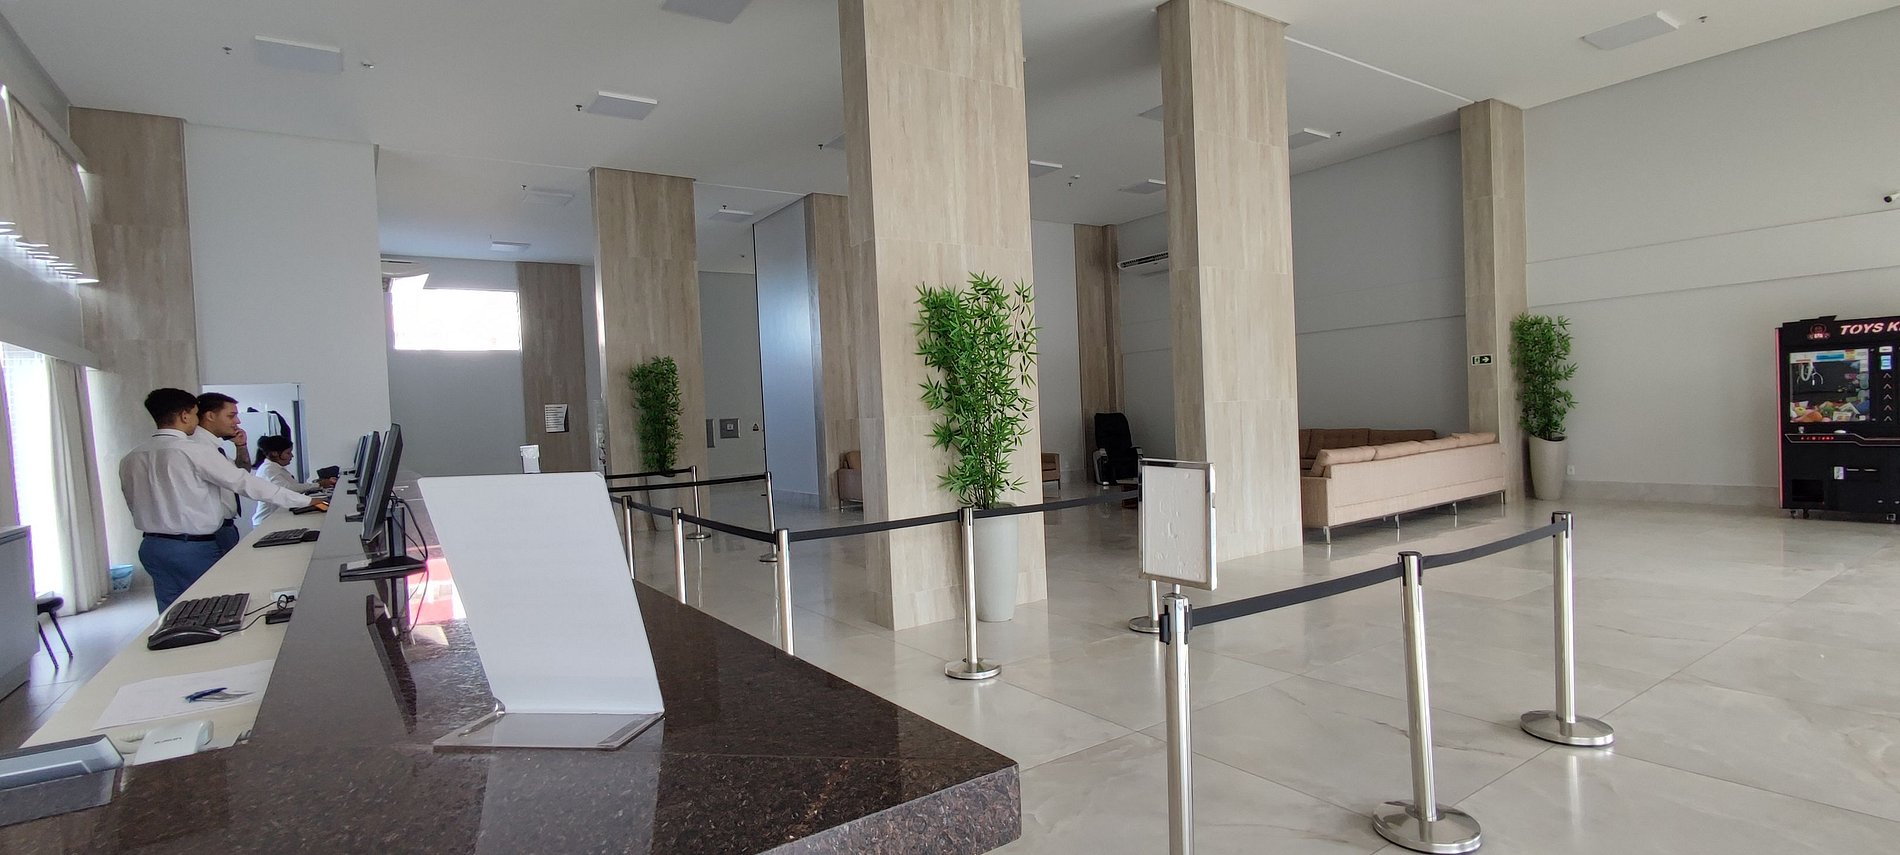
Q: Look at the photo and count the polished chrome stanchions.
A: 10